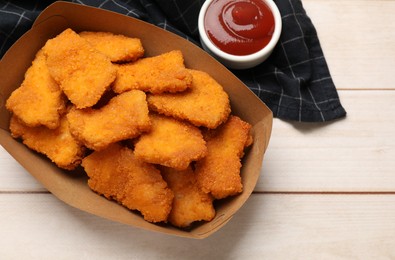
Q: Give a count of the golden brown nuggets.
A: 11